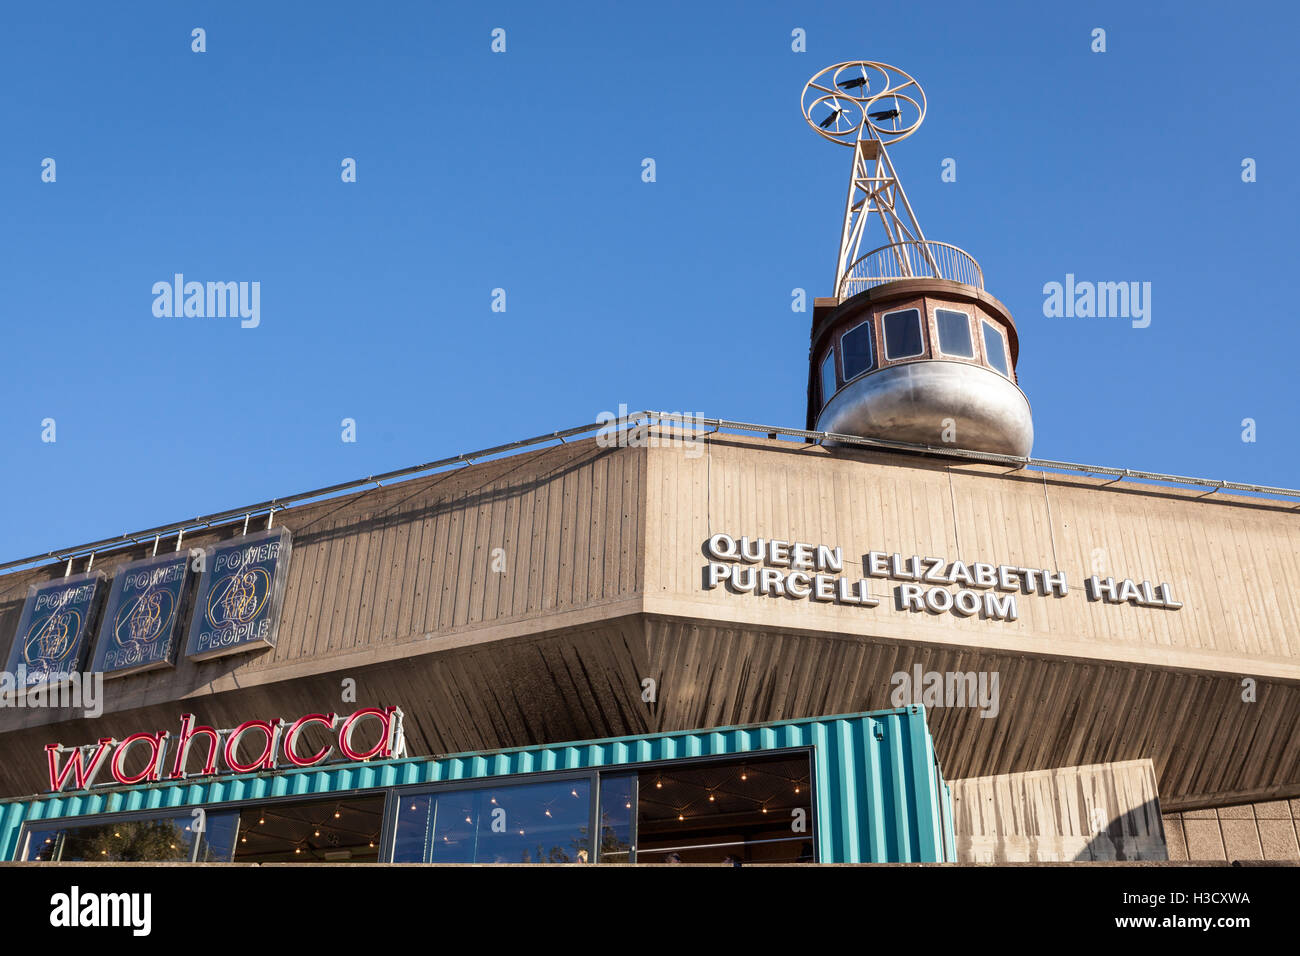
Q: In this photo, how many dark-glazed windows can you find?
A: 5